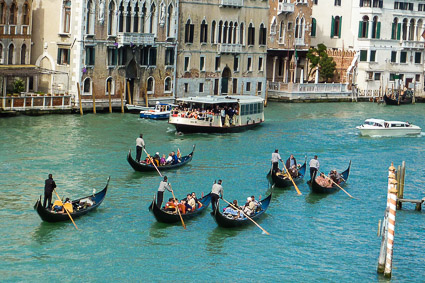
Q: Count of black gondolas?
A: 6